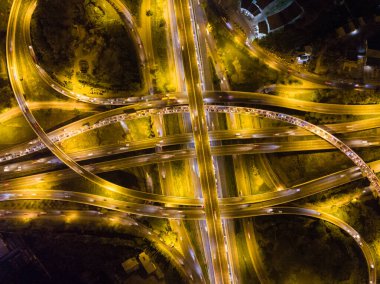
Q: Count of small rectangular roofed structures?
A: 2